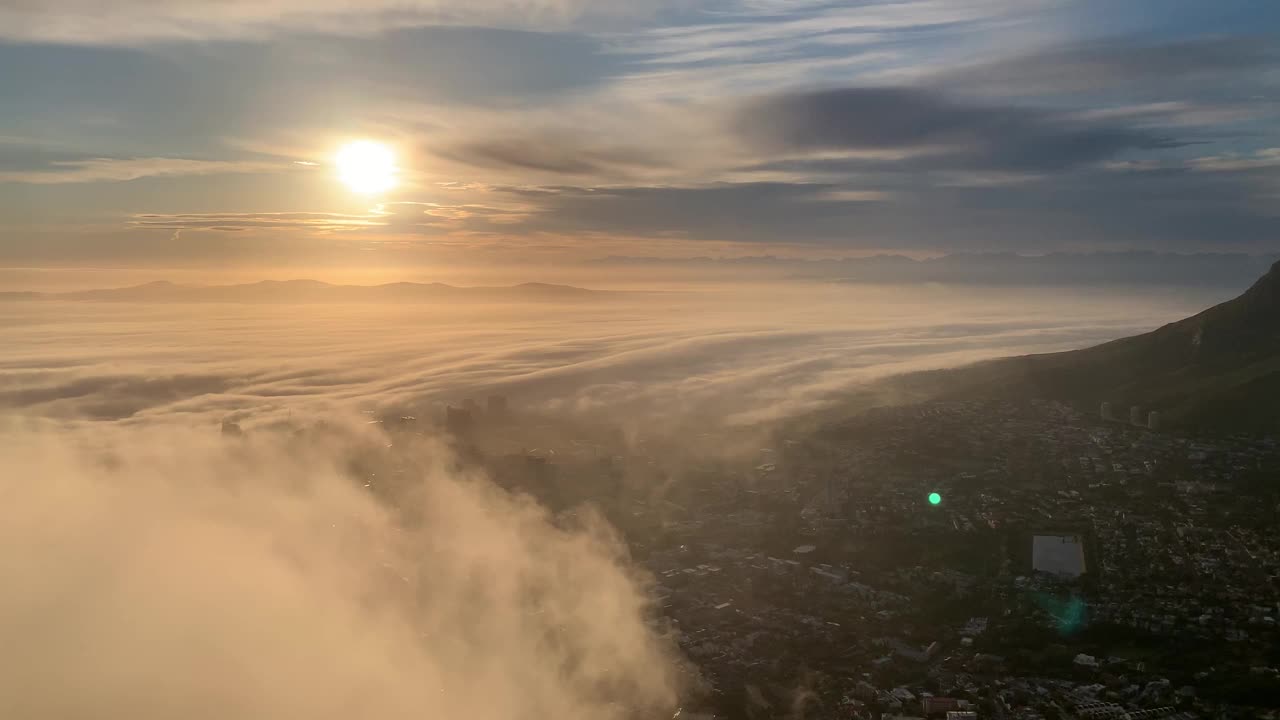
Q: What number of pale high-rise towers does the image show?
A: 3